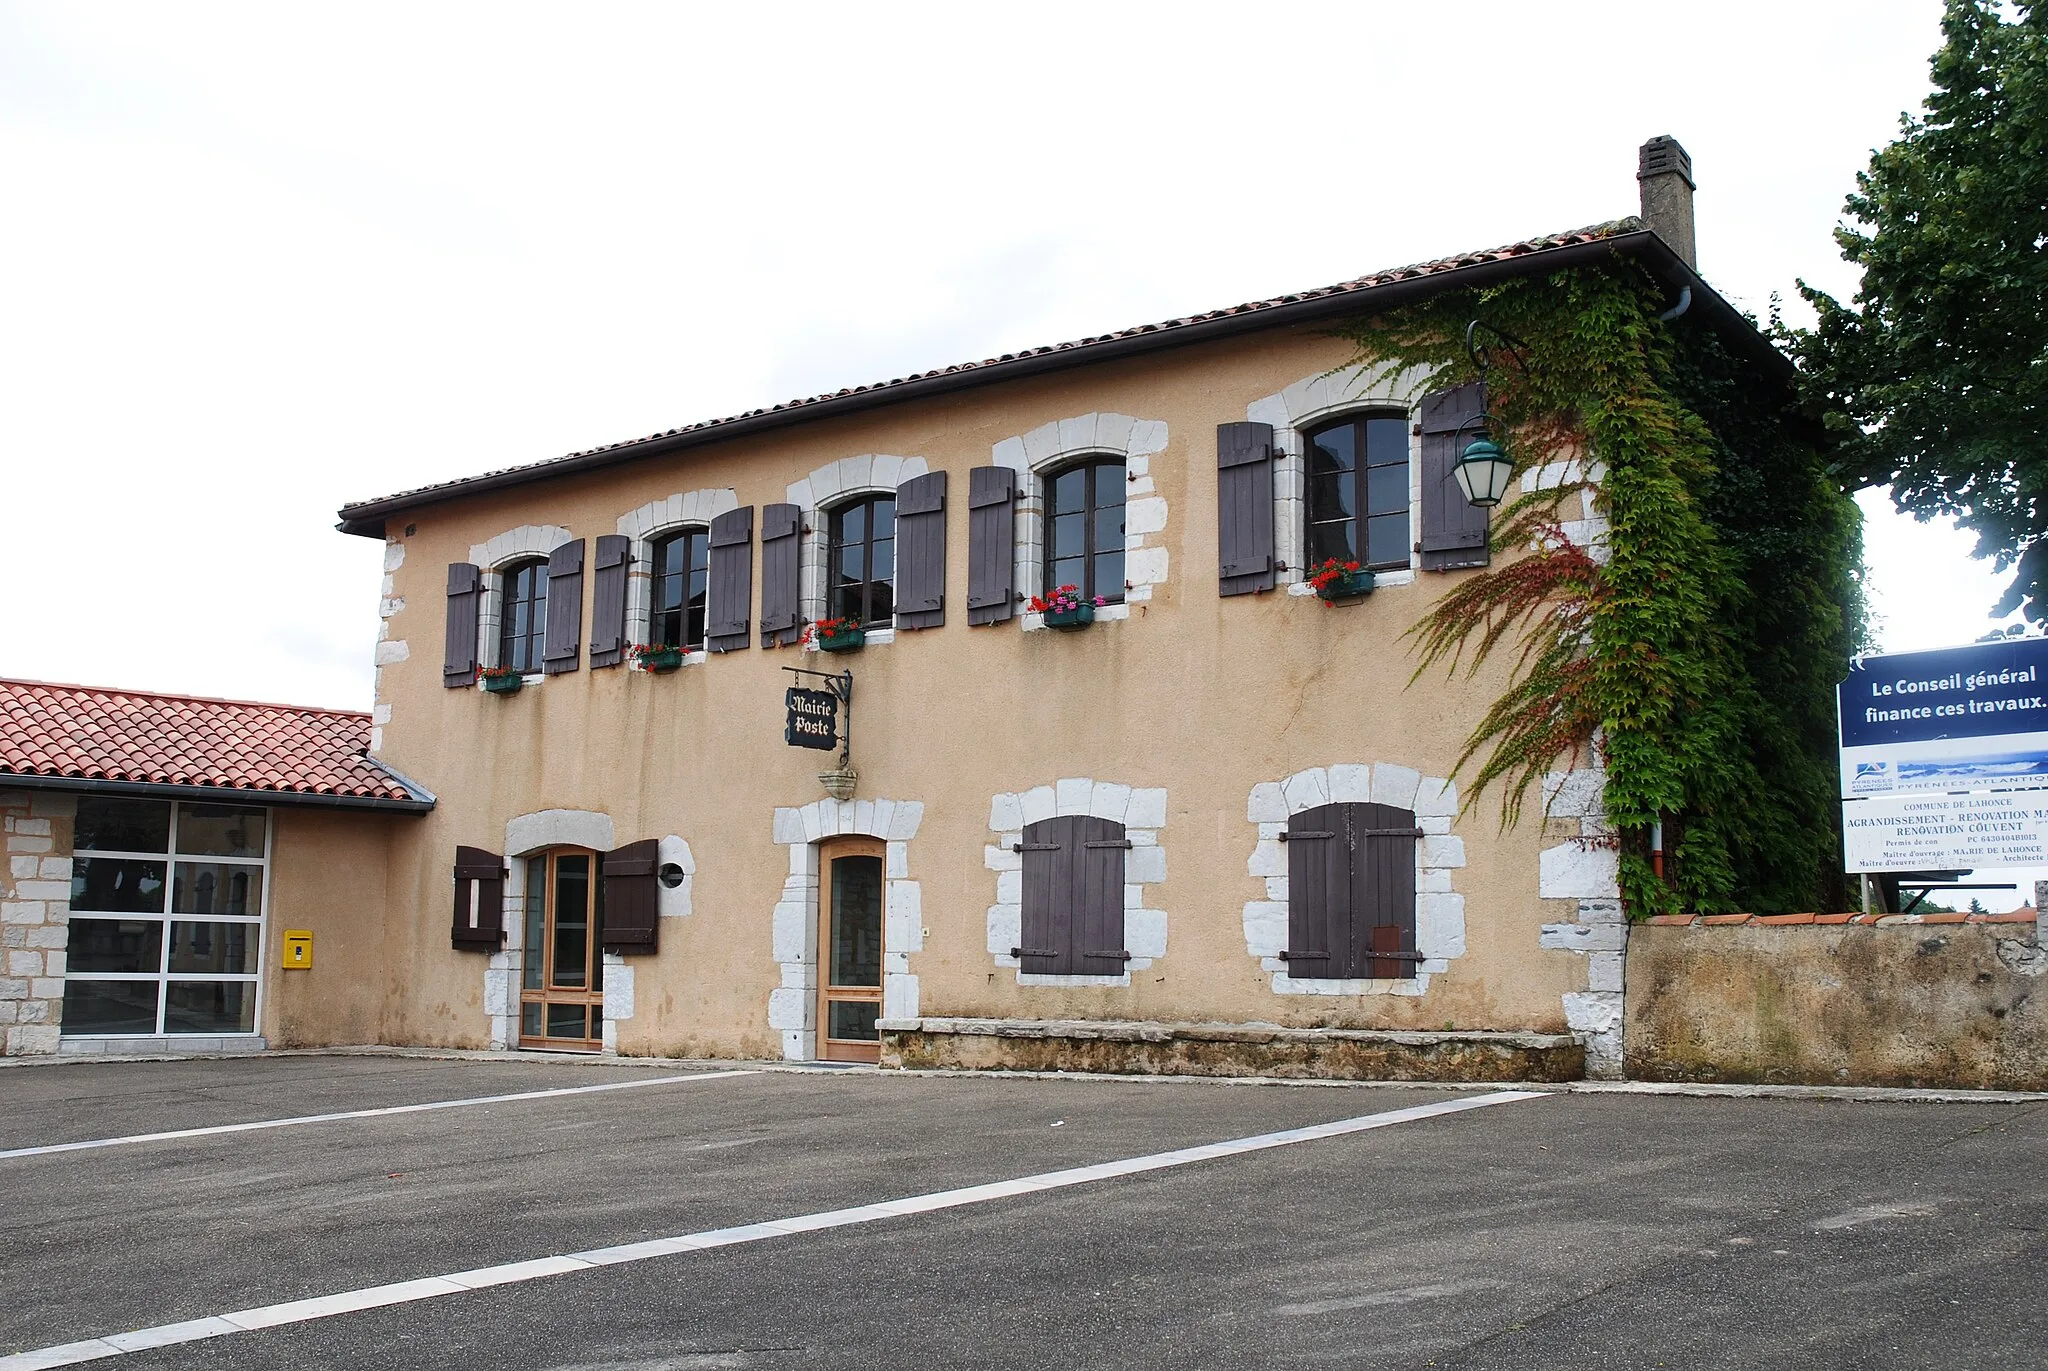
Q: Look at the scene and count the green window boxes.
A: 5